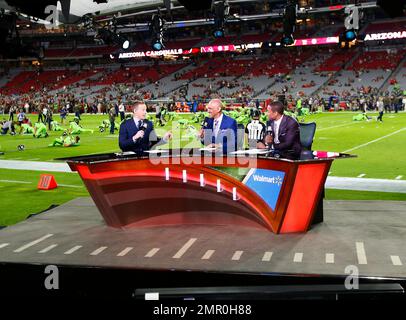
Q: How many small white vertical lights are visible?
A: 5